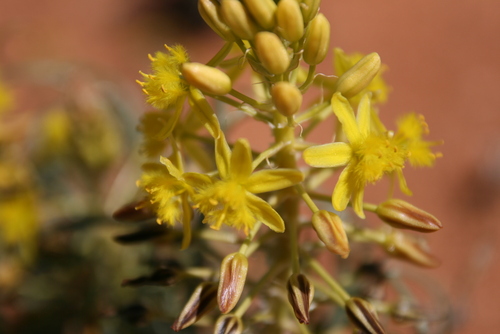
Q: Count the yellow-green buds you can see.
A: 10